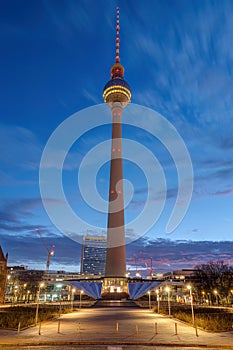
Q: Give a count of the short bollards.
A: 9